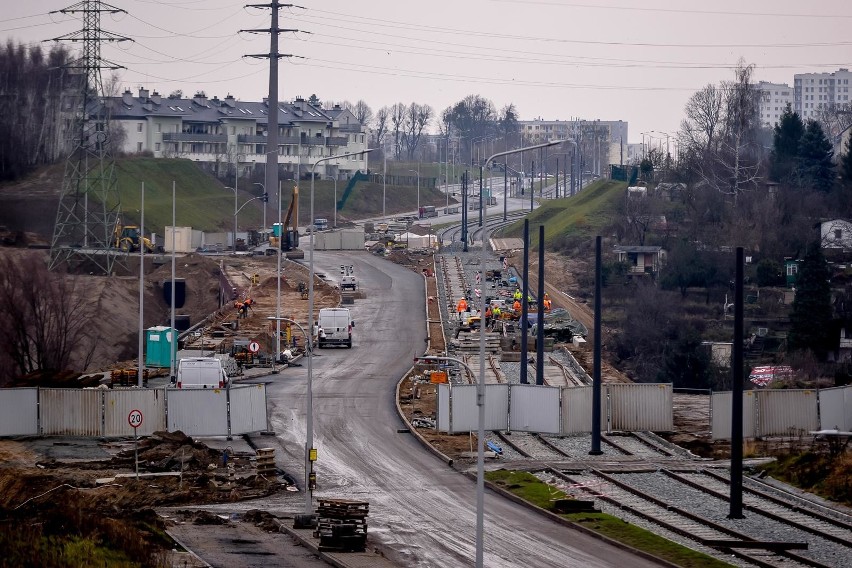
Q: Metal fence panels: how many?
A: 13